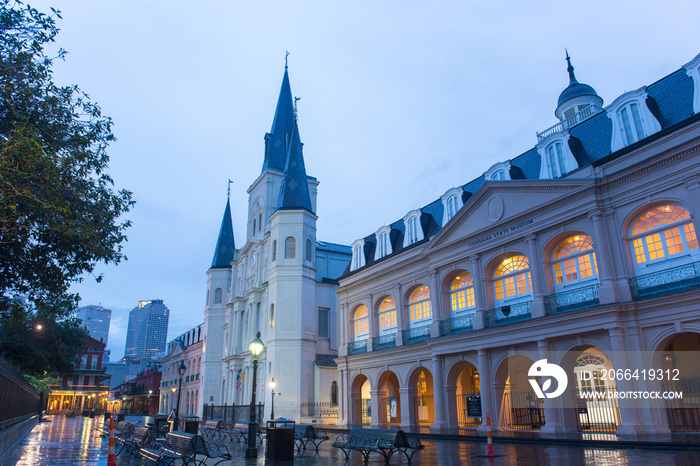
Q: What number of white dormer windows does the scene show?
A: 8